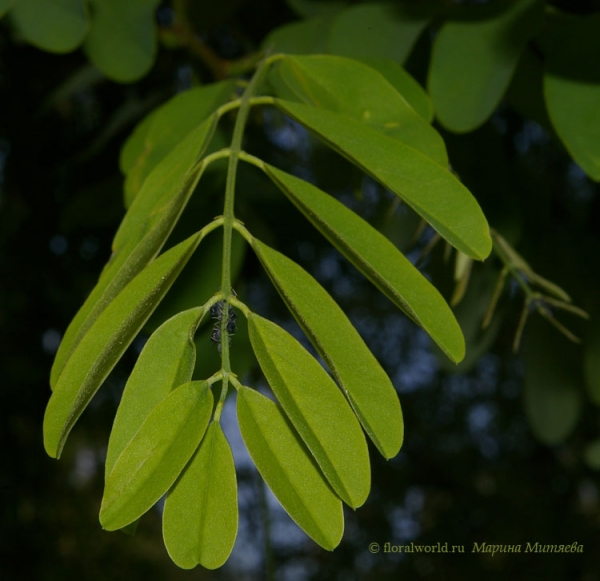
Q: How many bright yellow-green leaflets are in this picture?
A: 13